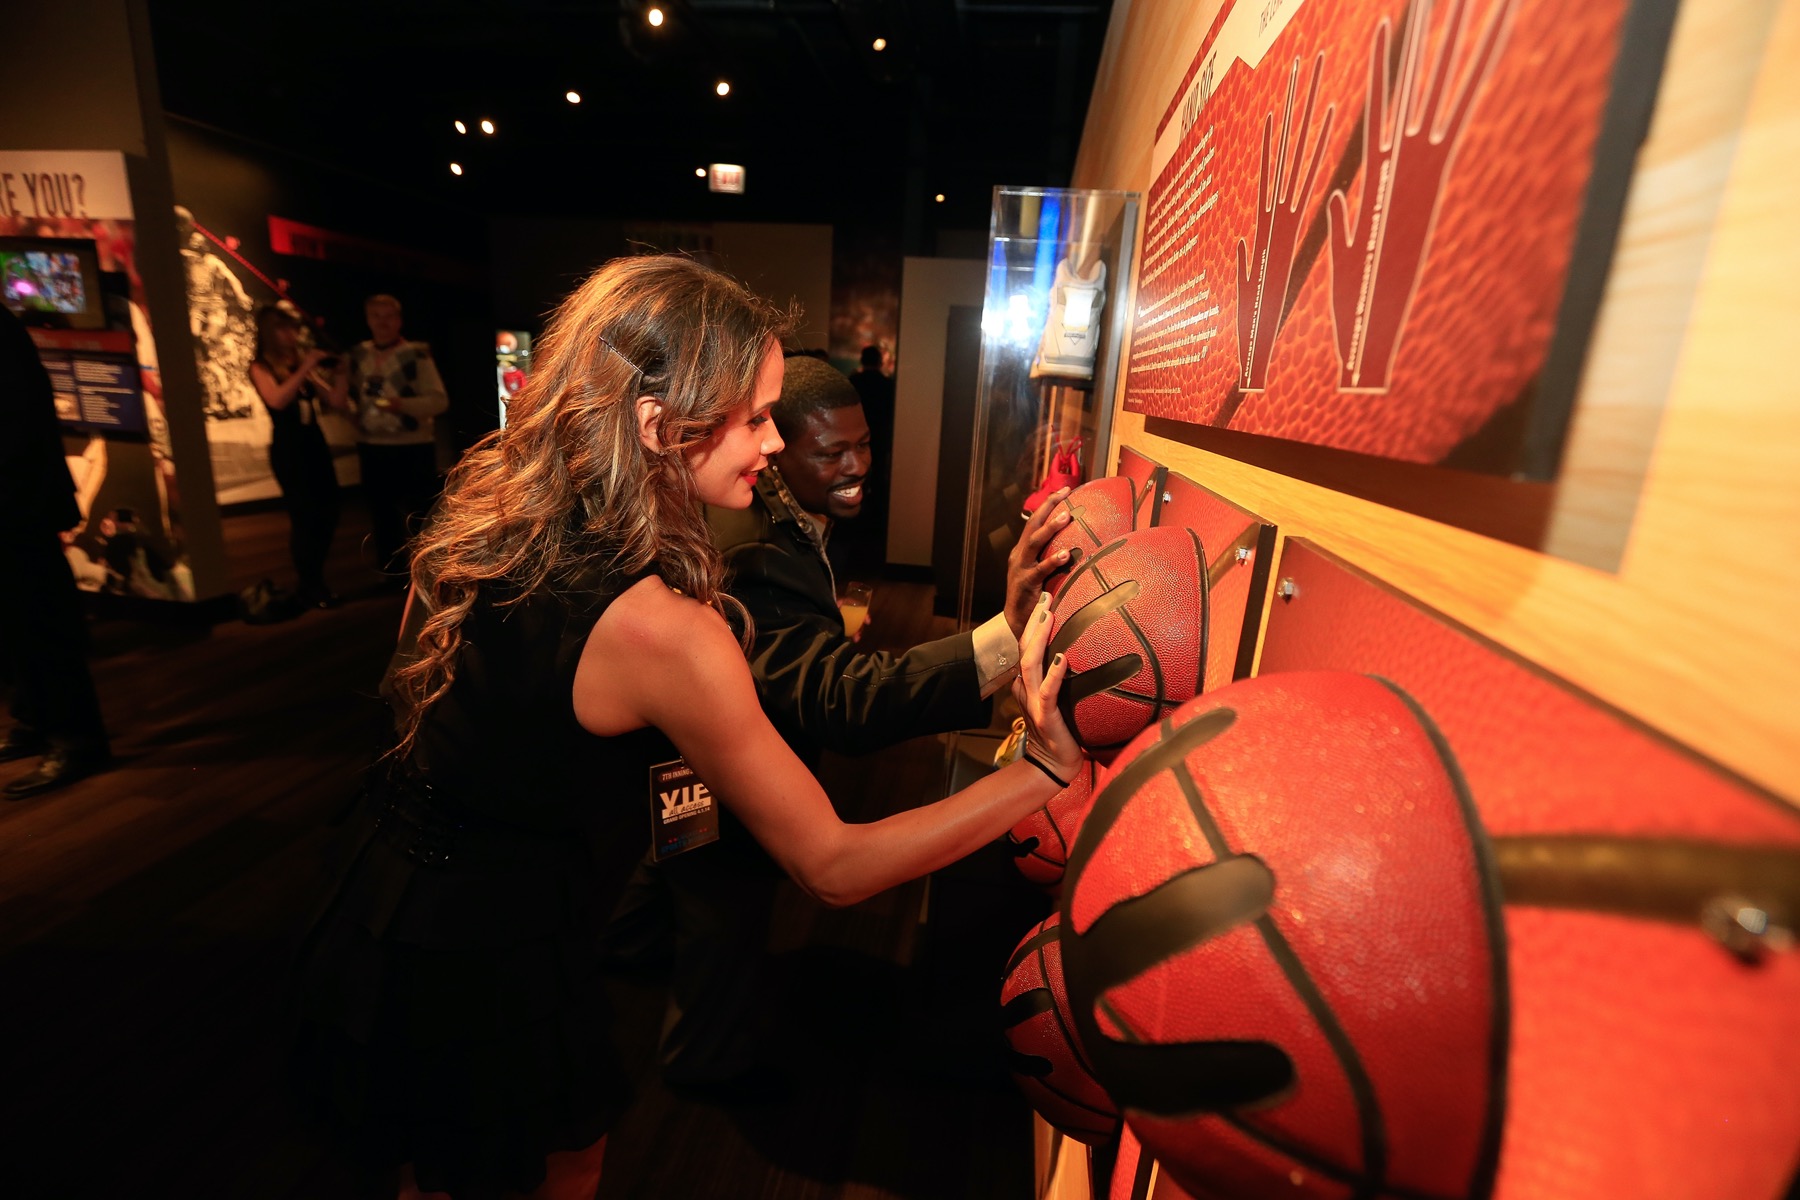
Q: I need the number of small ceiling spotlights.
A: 9